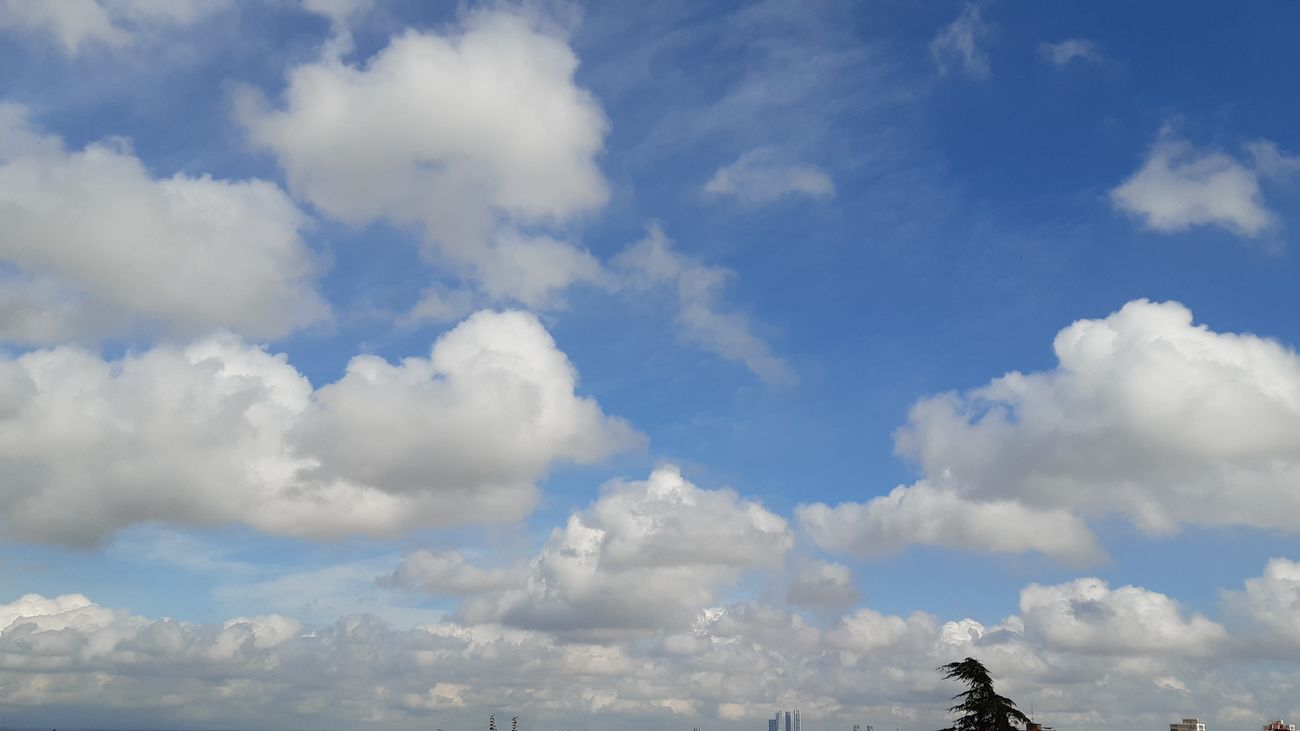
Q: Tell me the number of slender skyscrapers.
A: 4